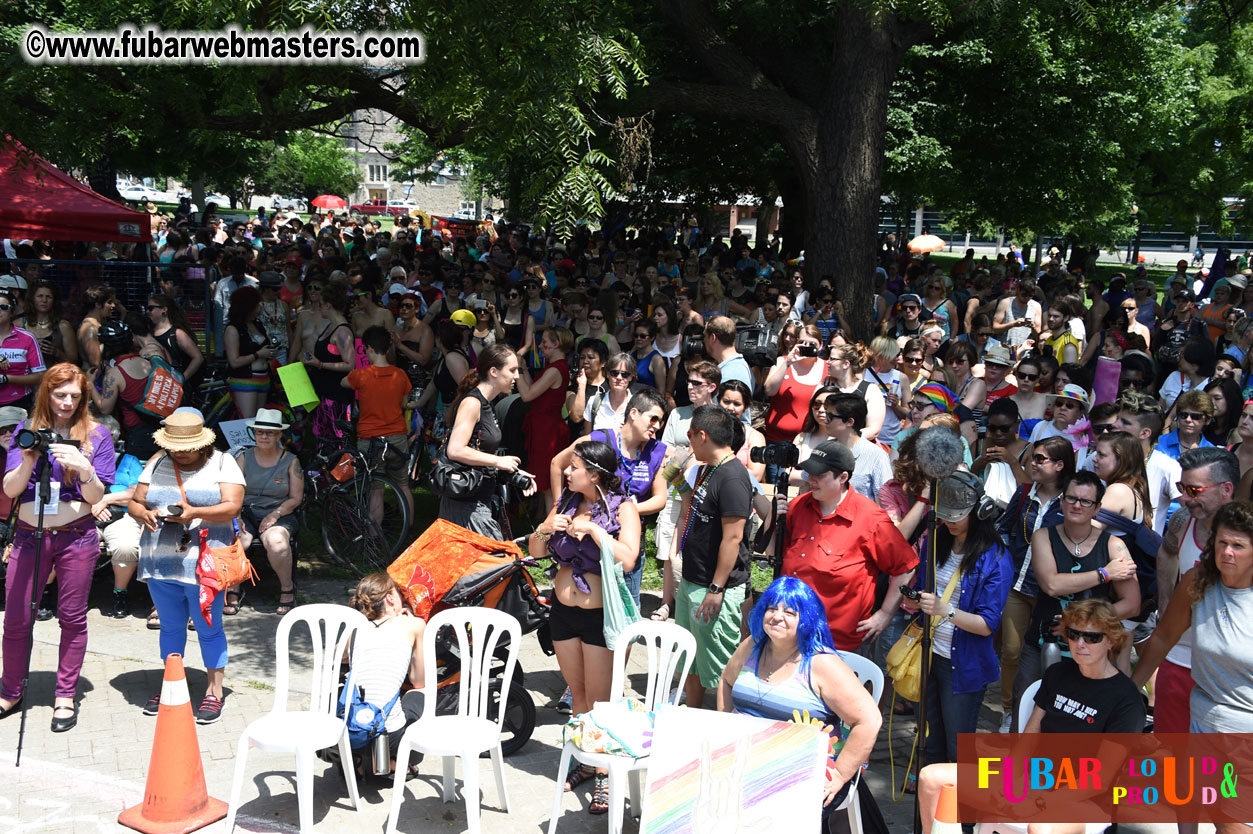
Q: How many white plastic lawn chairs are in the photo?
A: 5